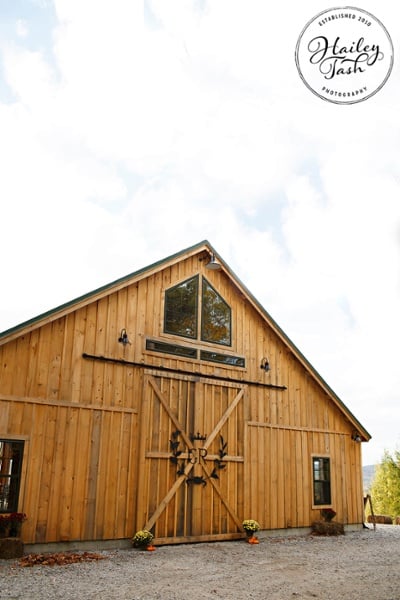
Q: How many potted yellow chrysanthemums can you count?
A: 2